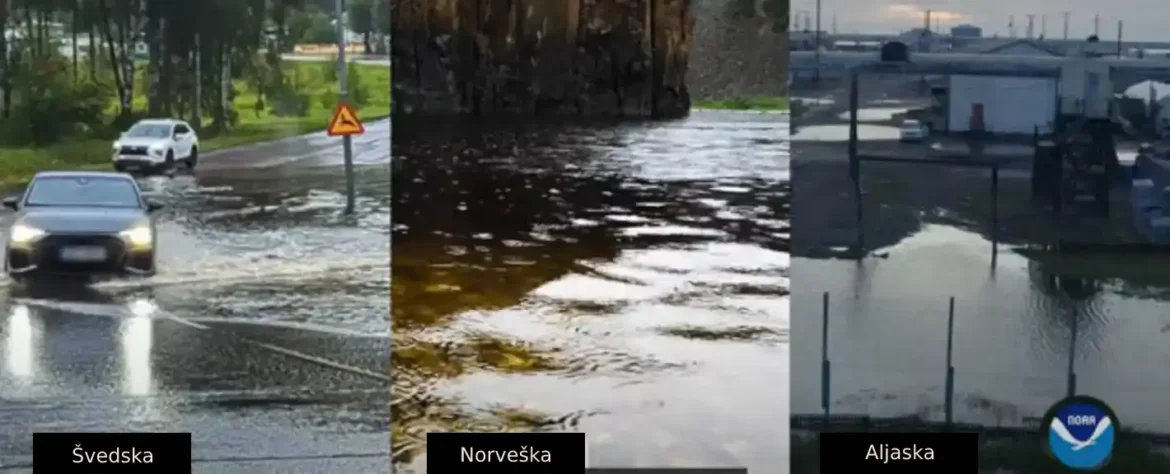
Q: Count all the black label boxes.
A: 3